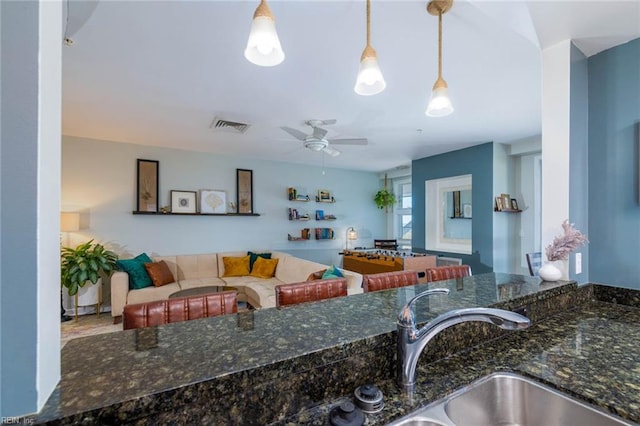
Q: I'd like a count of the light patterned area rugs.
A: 1